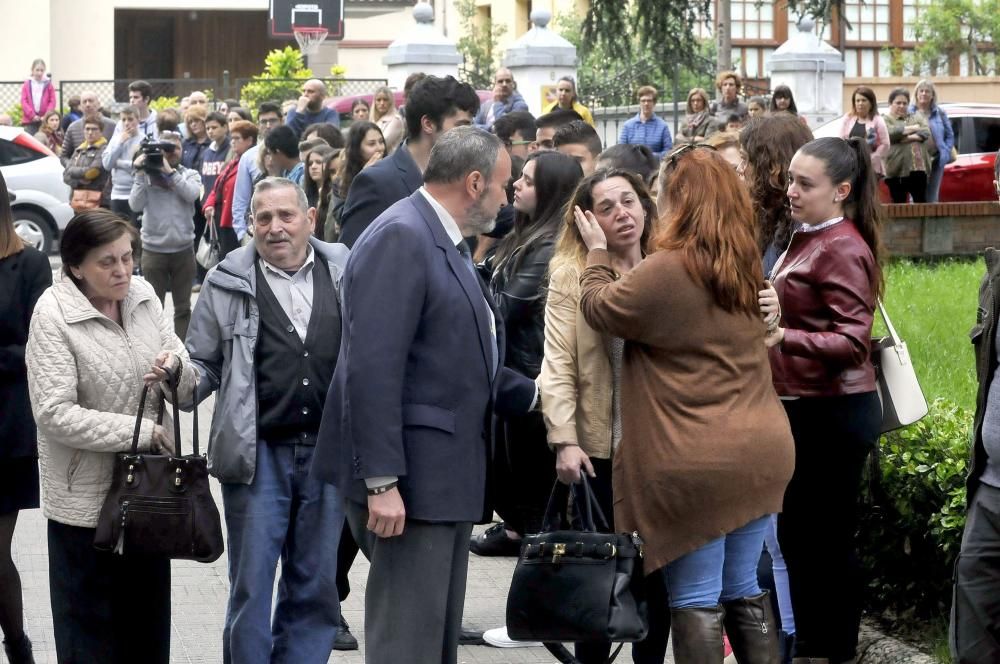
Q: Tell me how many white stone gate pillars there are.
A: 3